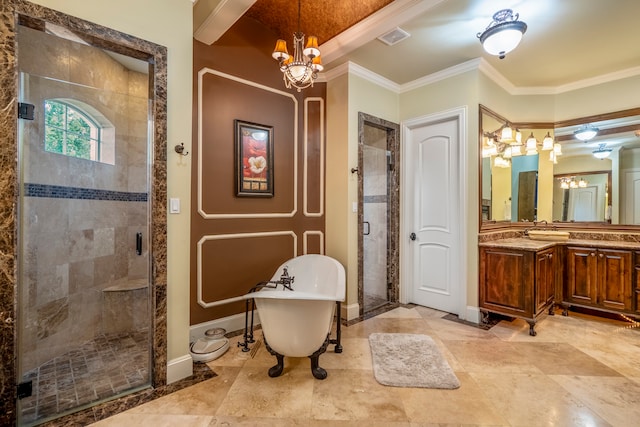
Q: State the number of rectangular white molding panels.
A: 4